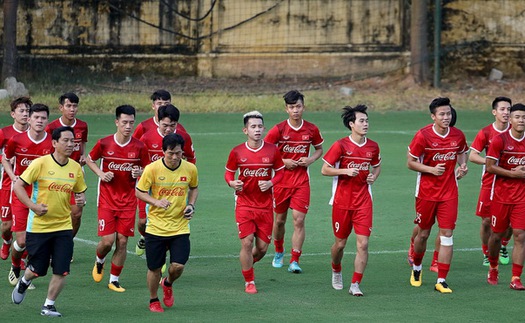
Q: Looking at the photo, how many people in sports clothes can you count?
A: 15